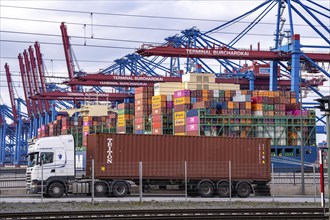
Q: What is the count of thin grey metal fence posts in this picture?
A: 7